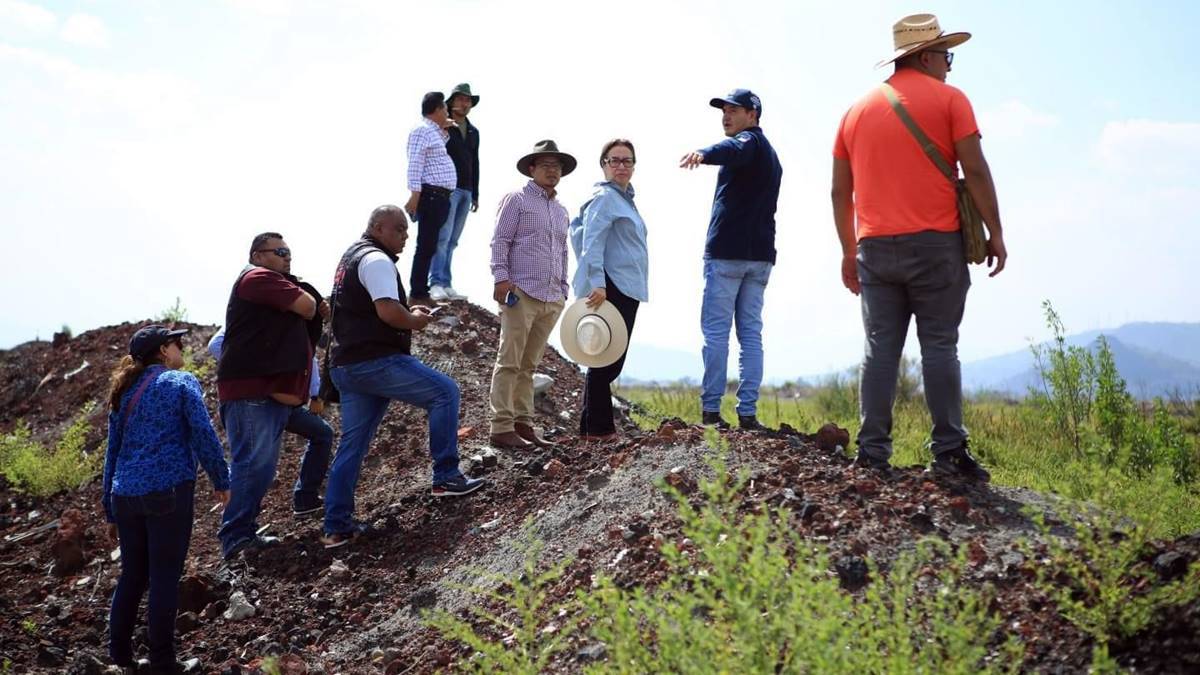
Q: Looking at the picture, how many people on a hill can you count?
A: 10